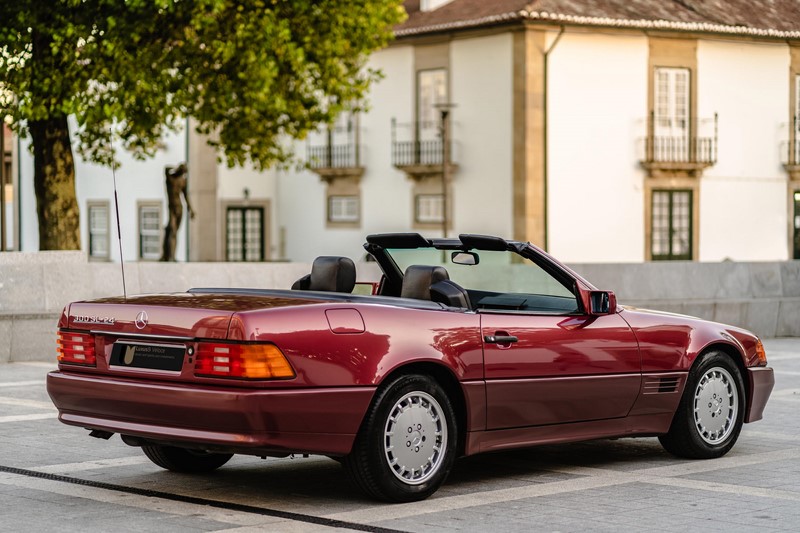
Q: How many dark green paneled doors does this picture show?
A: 2